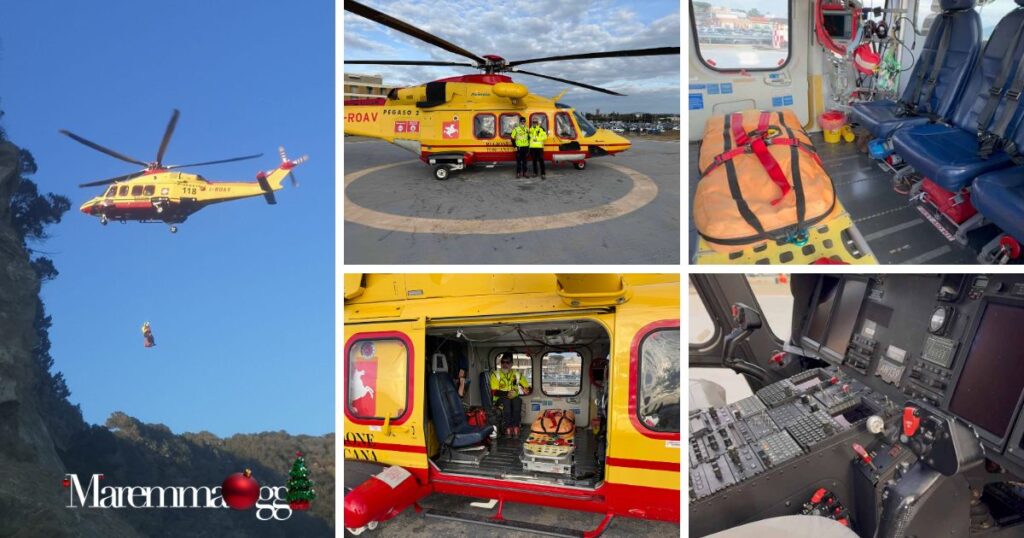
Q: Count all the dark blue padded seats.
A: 5